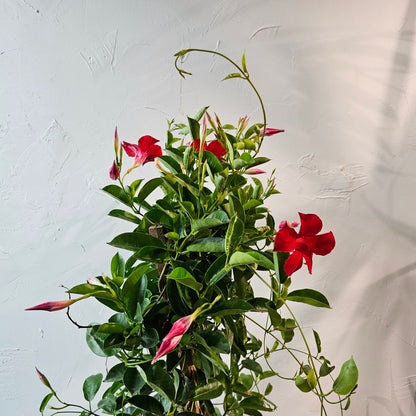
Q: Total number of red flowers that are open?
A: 3